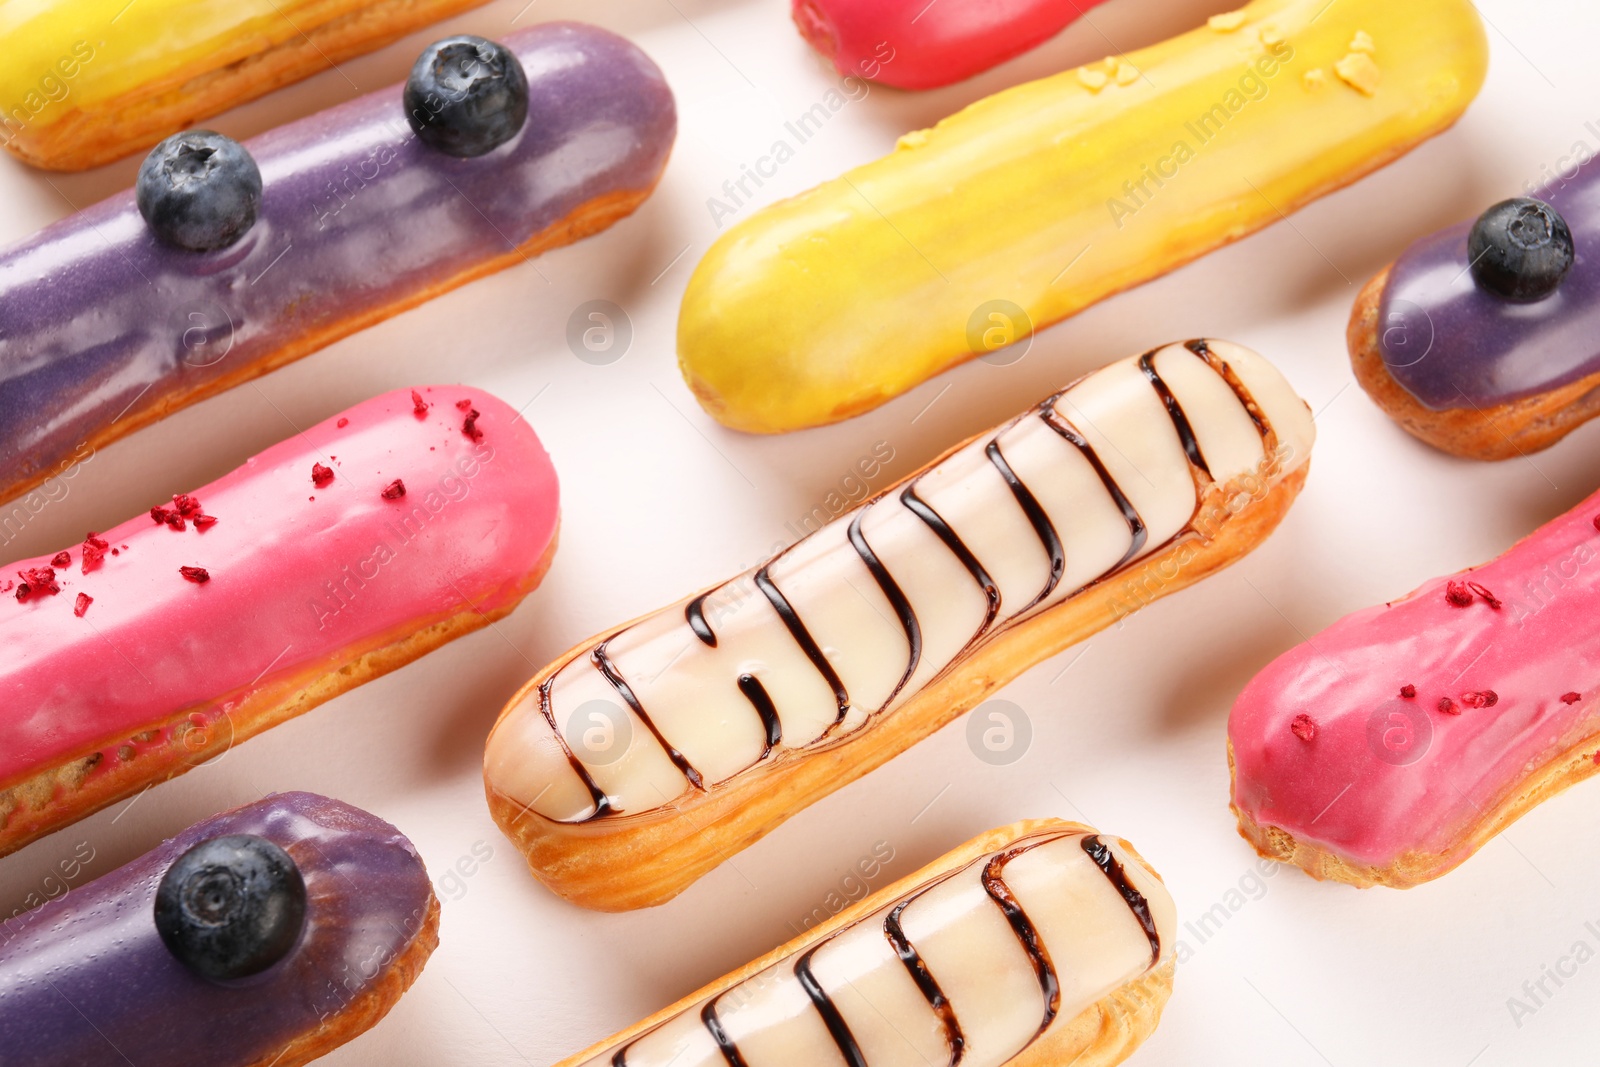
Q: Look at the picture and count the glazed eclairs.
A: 10